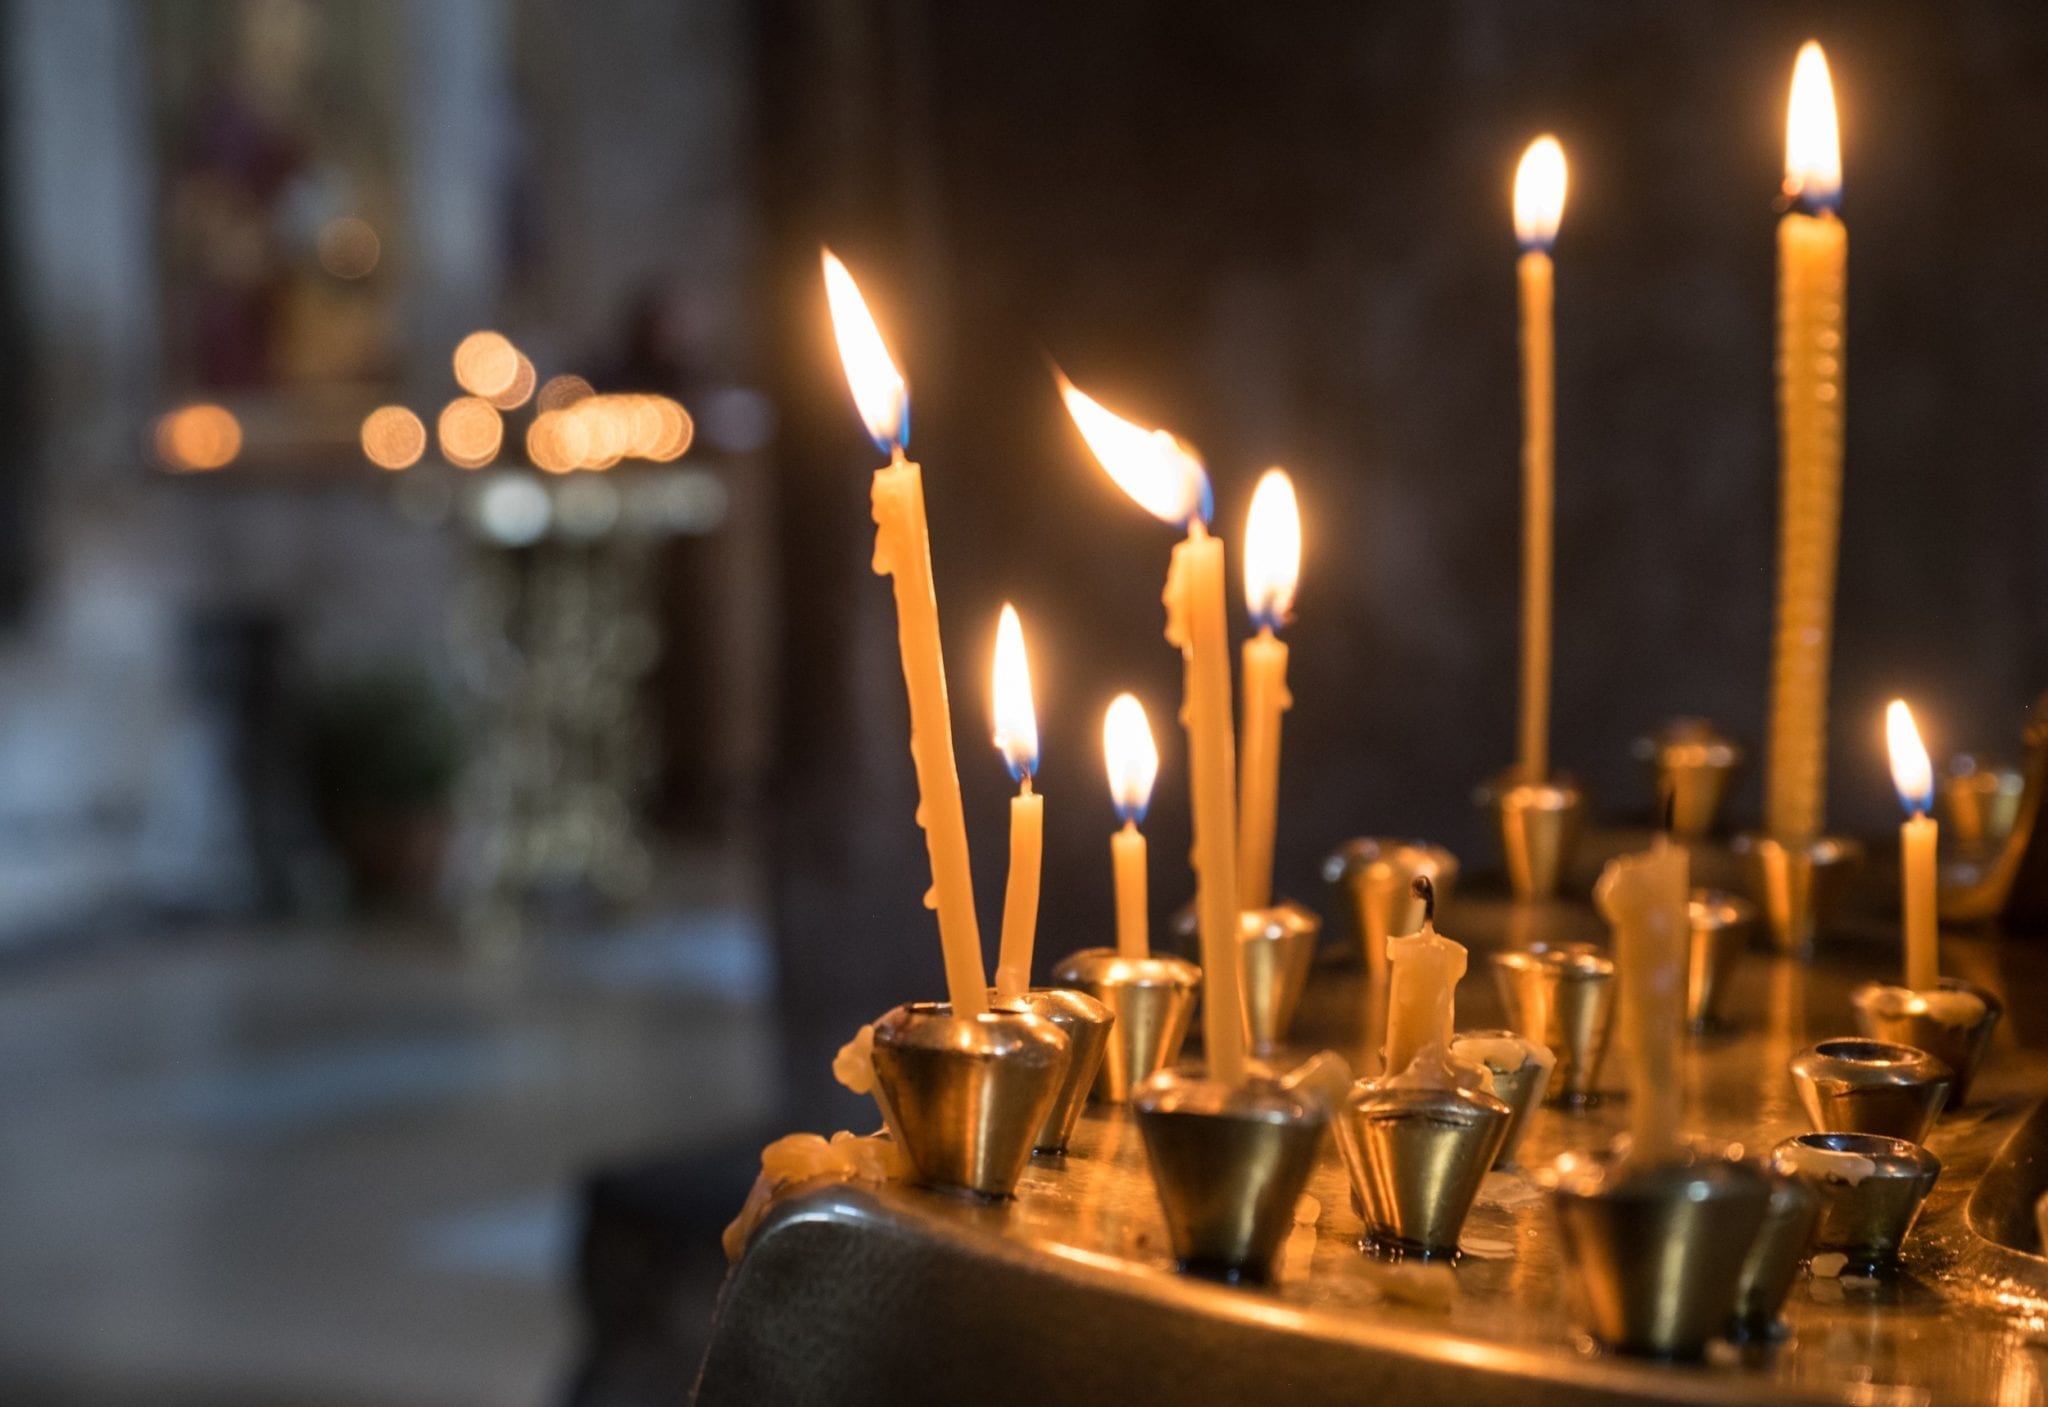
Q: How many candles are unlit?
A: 2